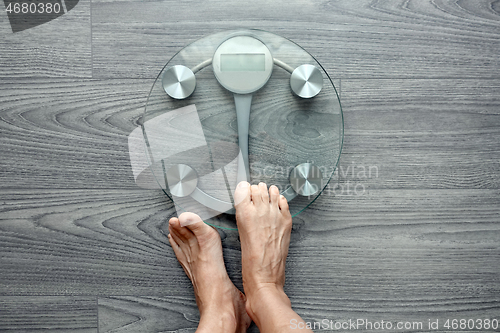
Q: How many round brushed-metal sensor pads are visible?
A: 4